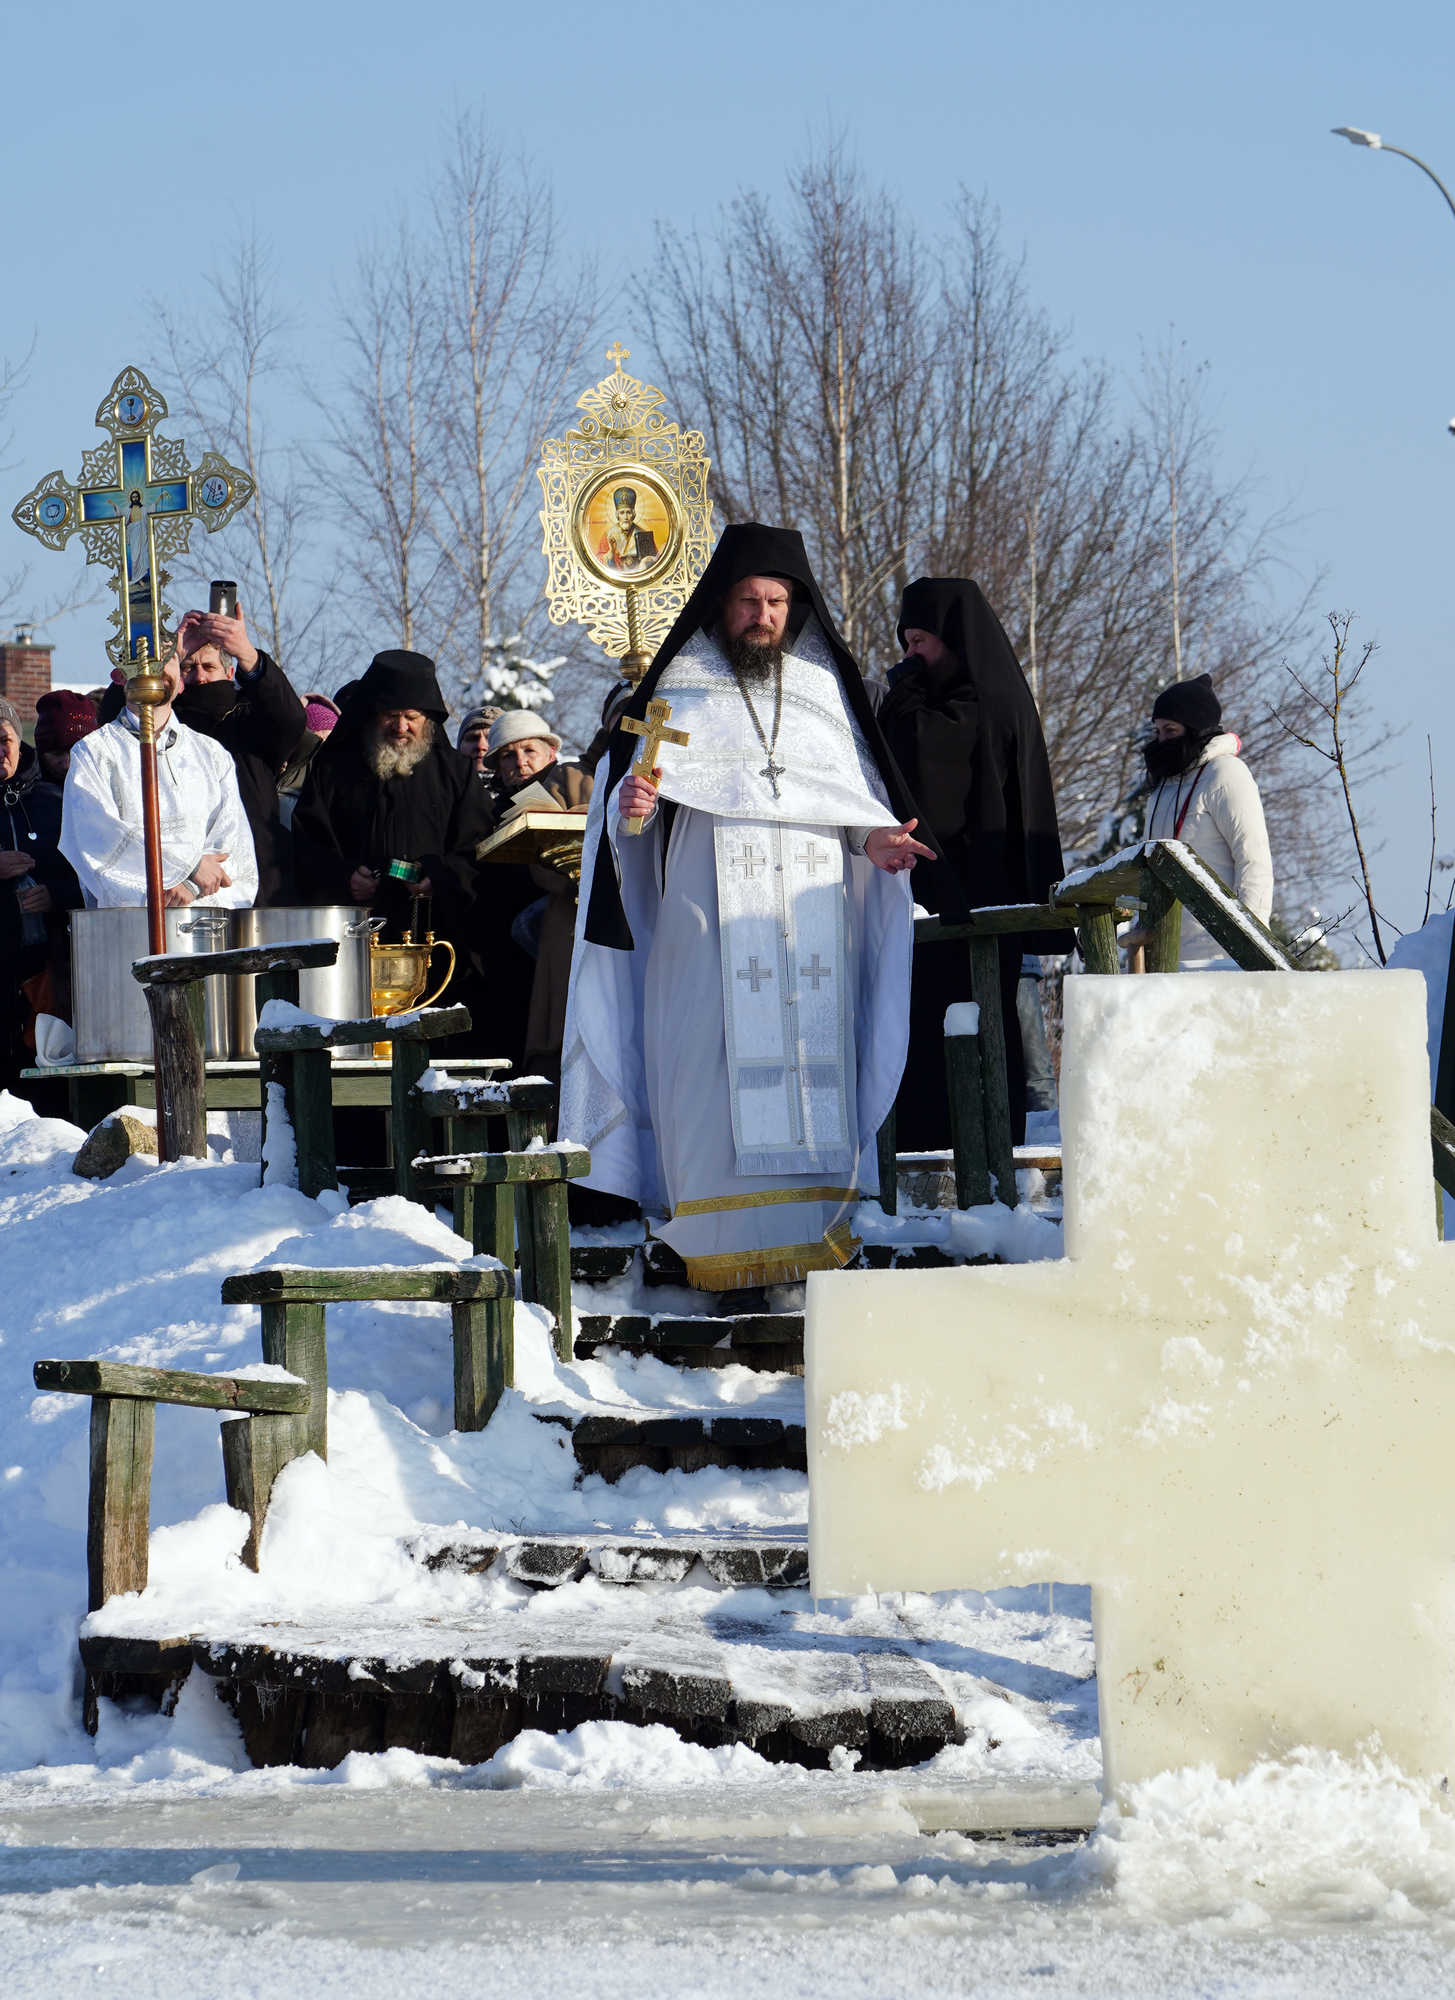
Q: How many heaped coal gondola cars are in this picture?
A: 0